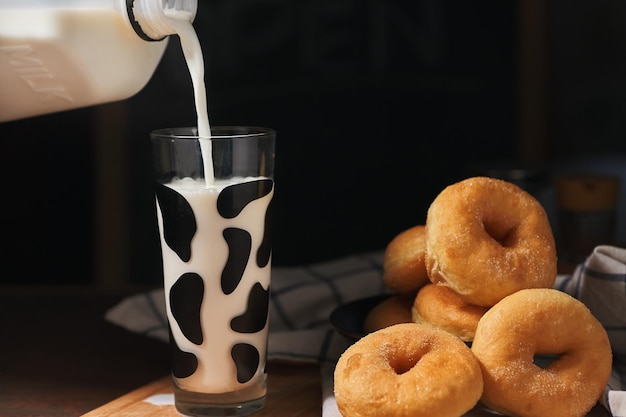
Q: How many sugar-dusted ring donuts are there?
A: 6